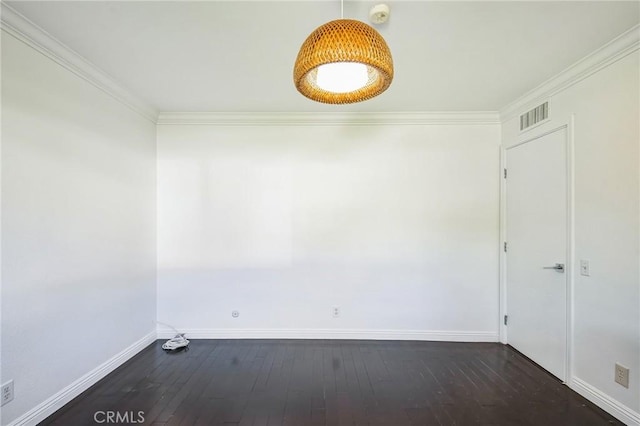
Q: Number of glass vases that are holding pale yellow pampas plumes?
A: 0